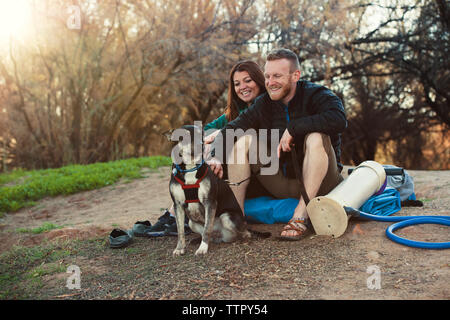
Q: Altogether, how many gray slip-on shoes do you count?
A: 2